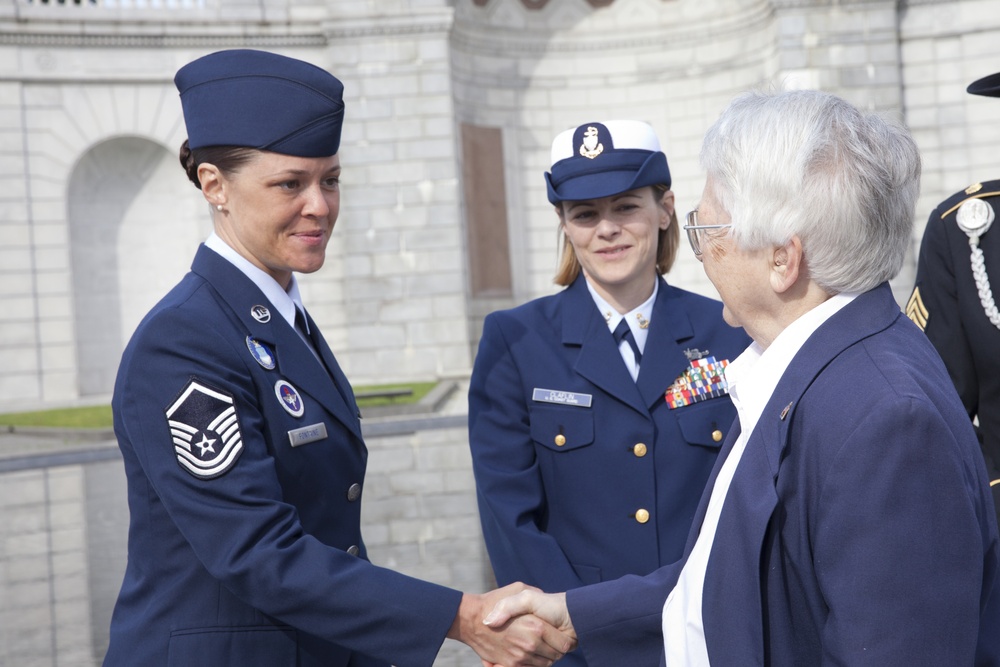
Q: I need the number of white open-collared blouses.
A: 1